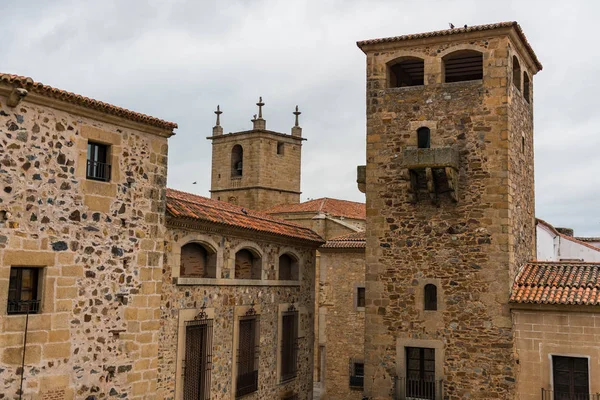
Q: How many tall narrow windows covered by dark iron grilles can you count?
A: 3